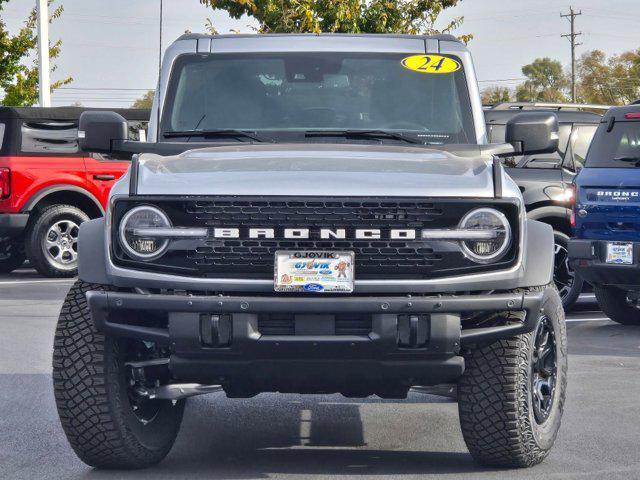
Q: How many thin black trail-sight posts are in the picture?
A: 2